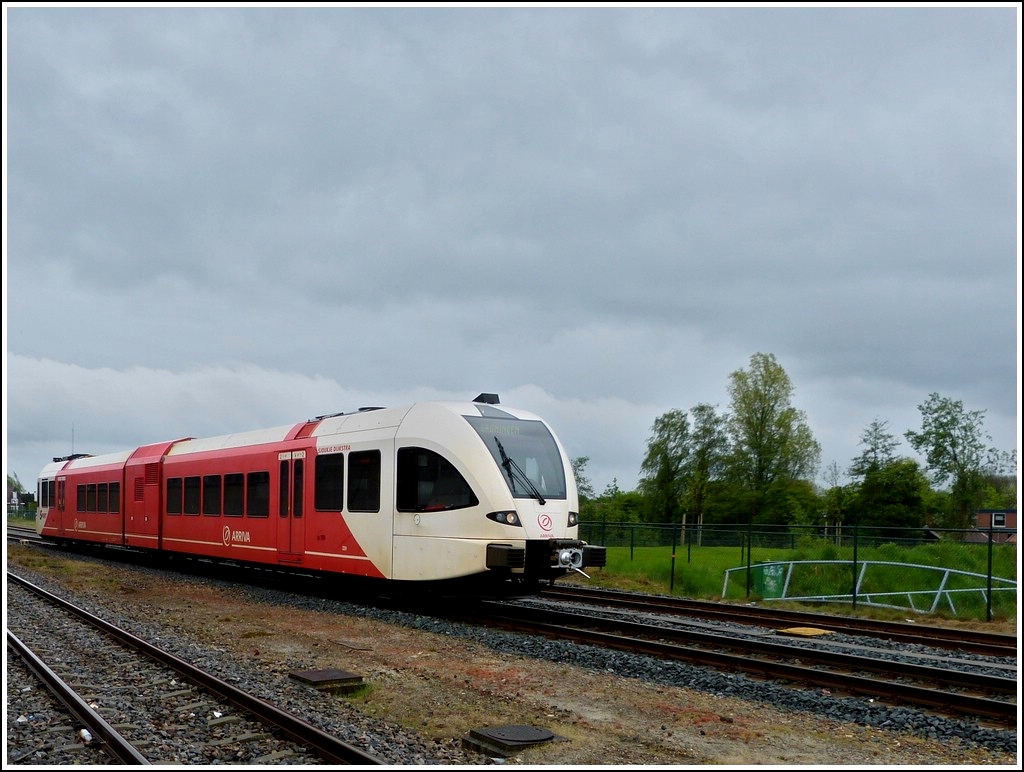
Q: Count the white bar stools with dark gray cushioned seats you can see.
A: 0